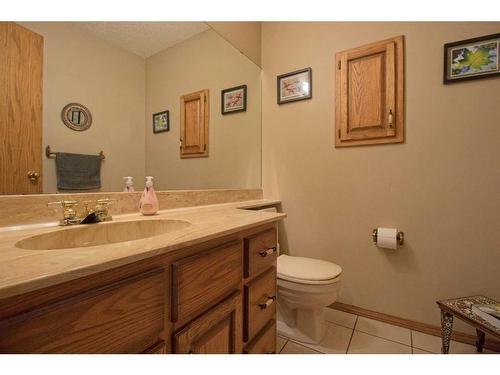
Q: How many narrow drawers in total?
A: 3